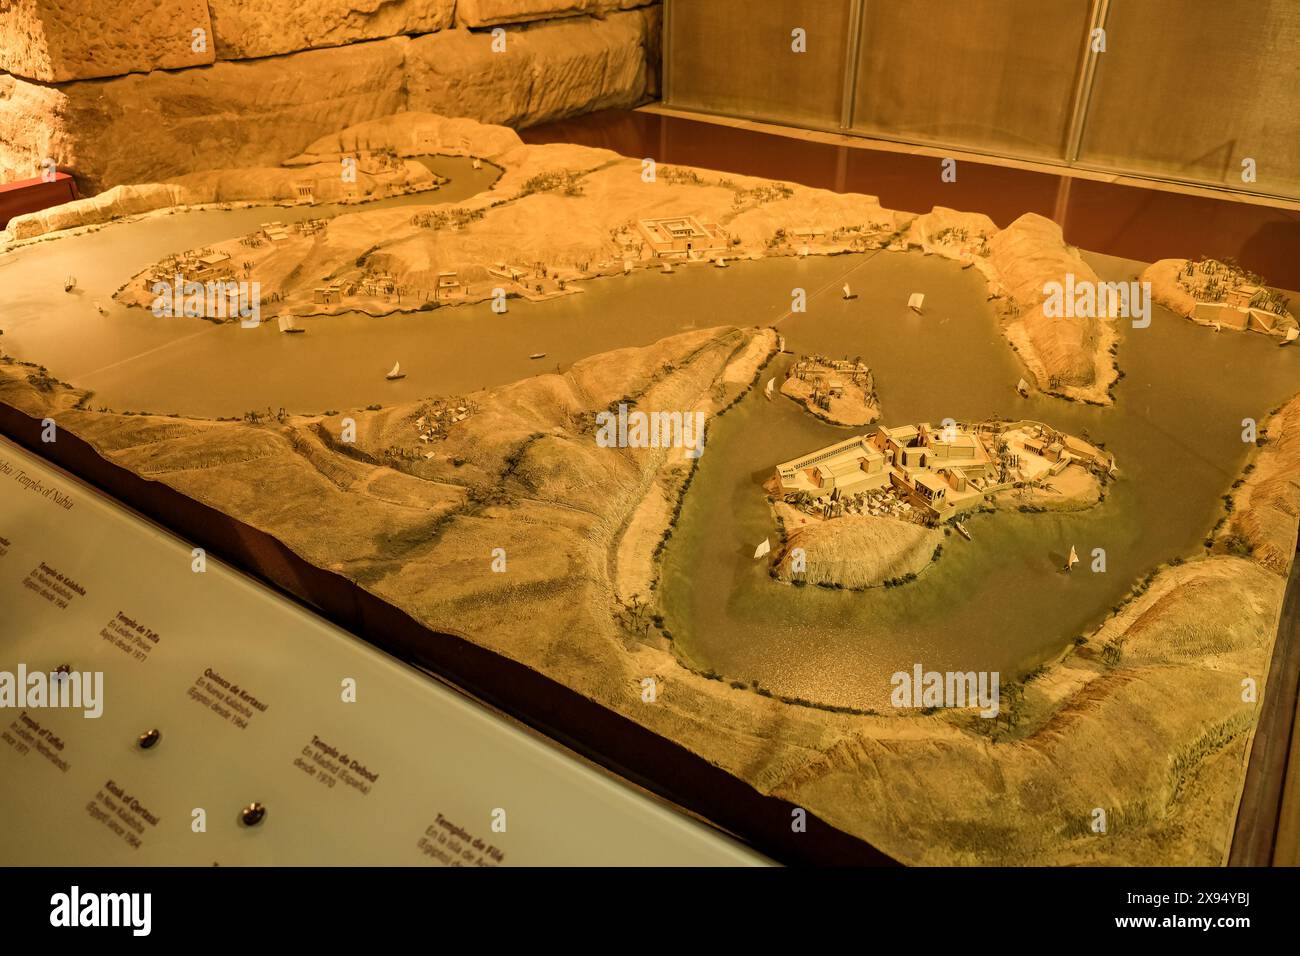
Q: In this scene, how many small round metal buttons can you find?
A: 3